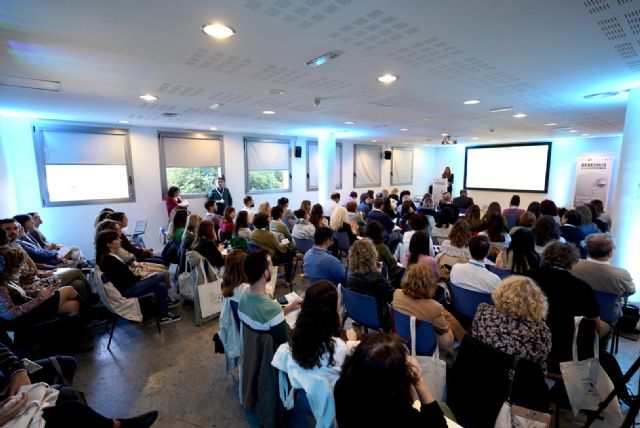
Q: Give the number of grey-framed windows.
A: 6